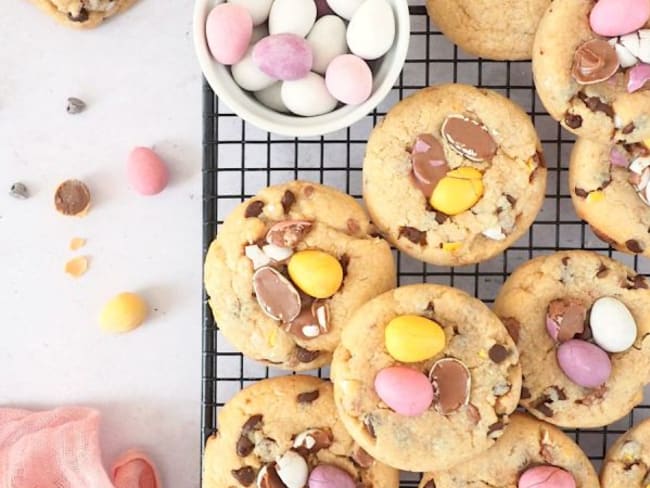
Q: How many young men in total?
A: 0